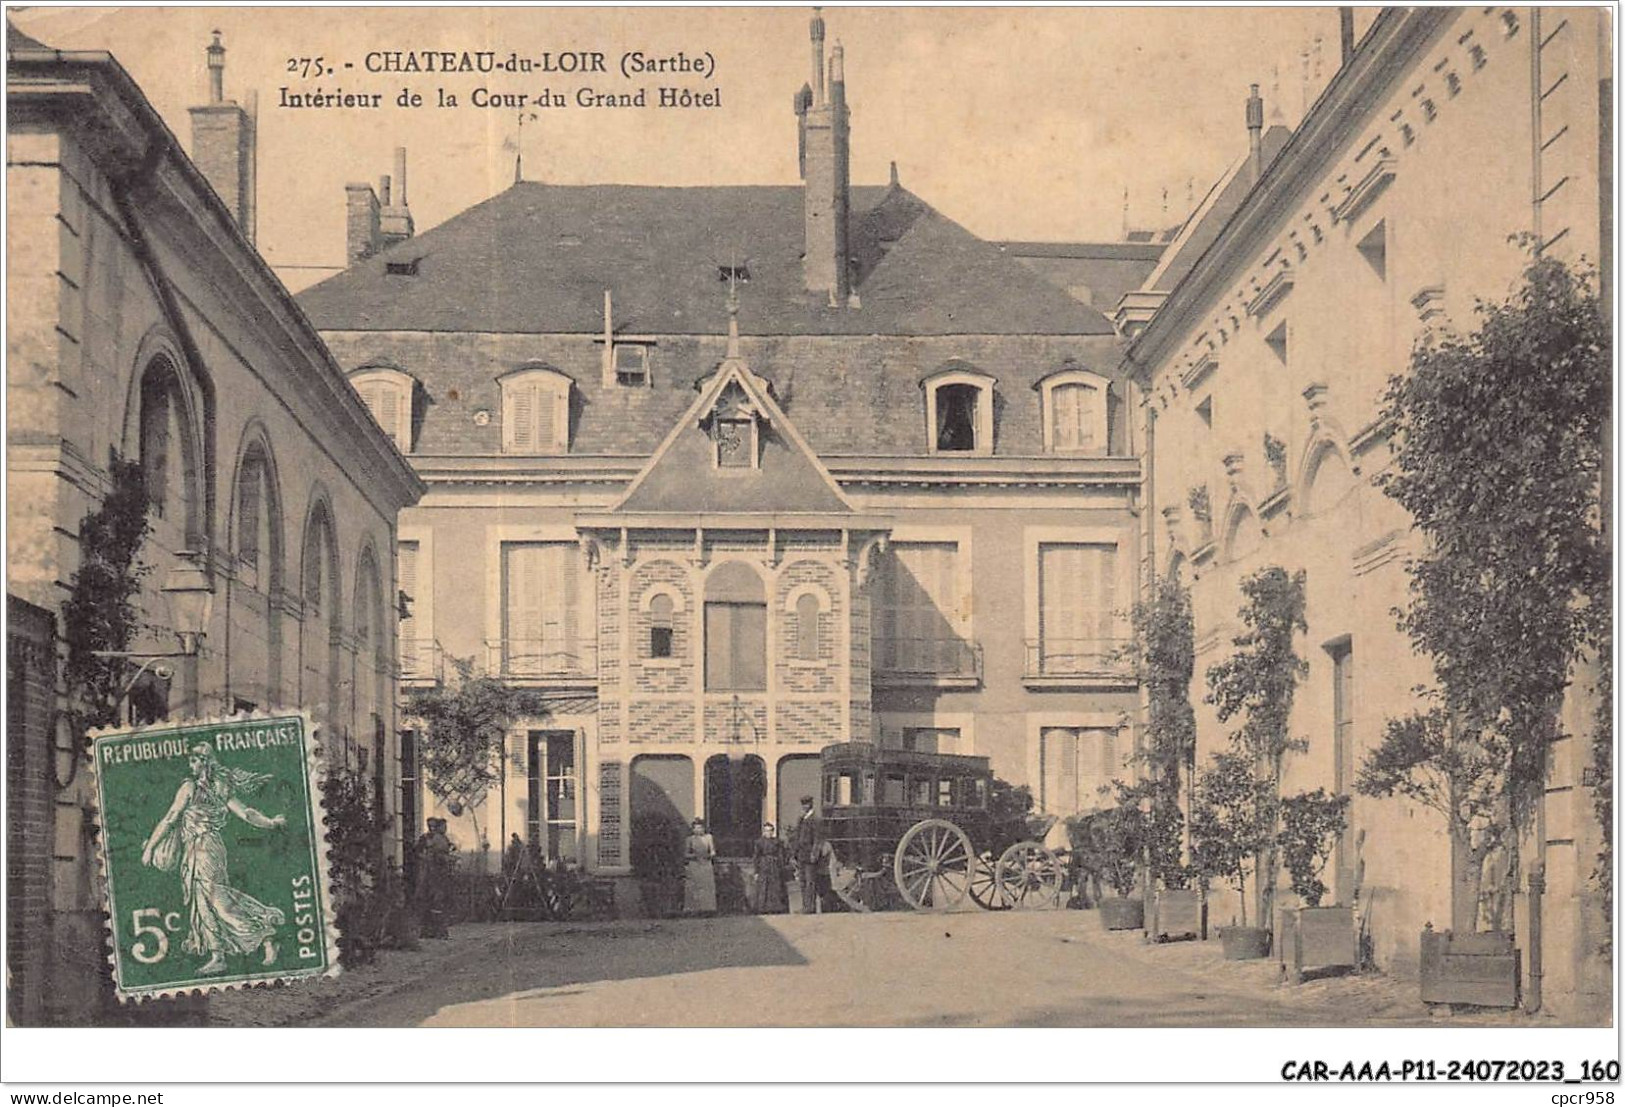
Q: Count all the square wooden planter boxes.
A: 3